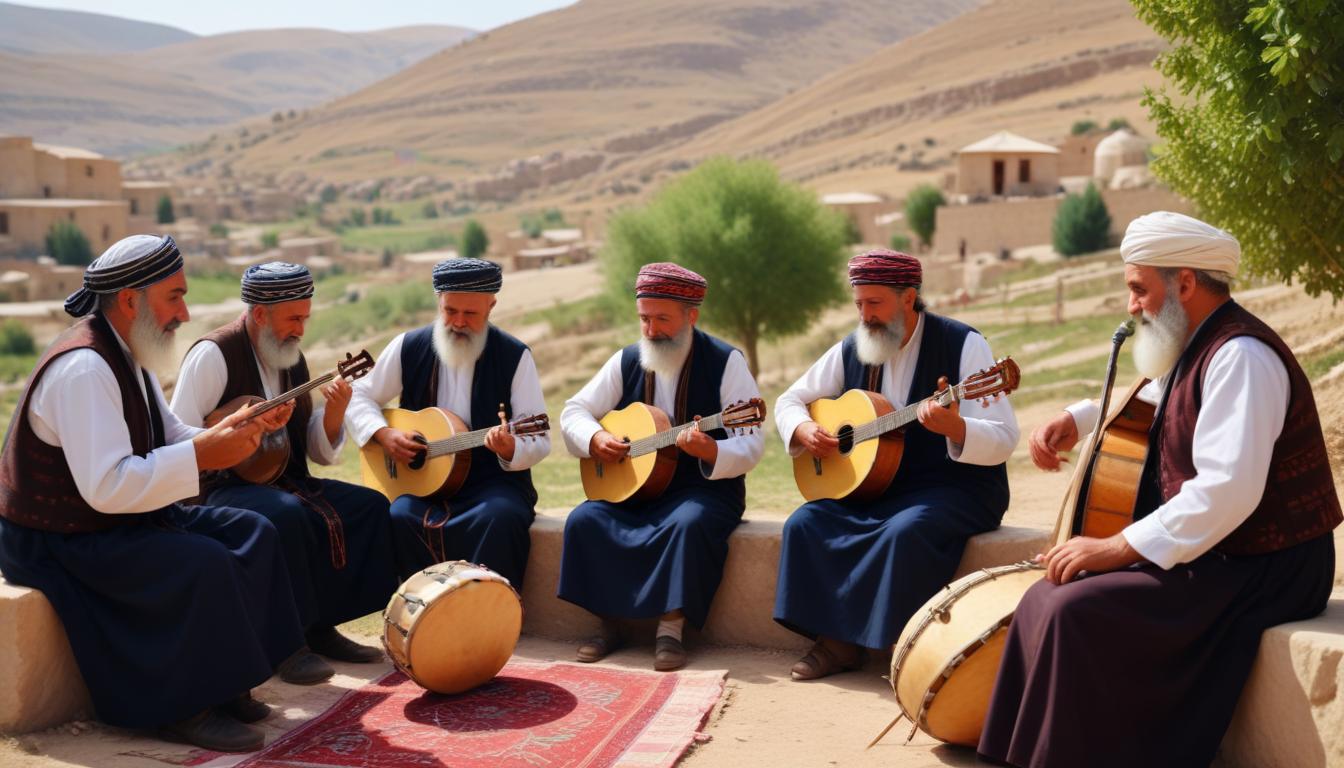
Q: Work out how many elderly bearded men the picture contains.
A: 6